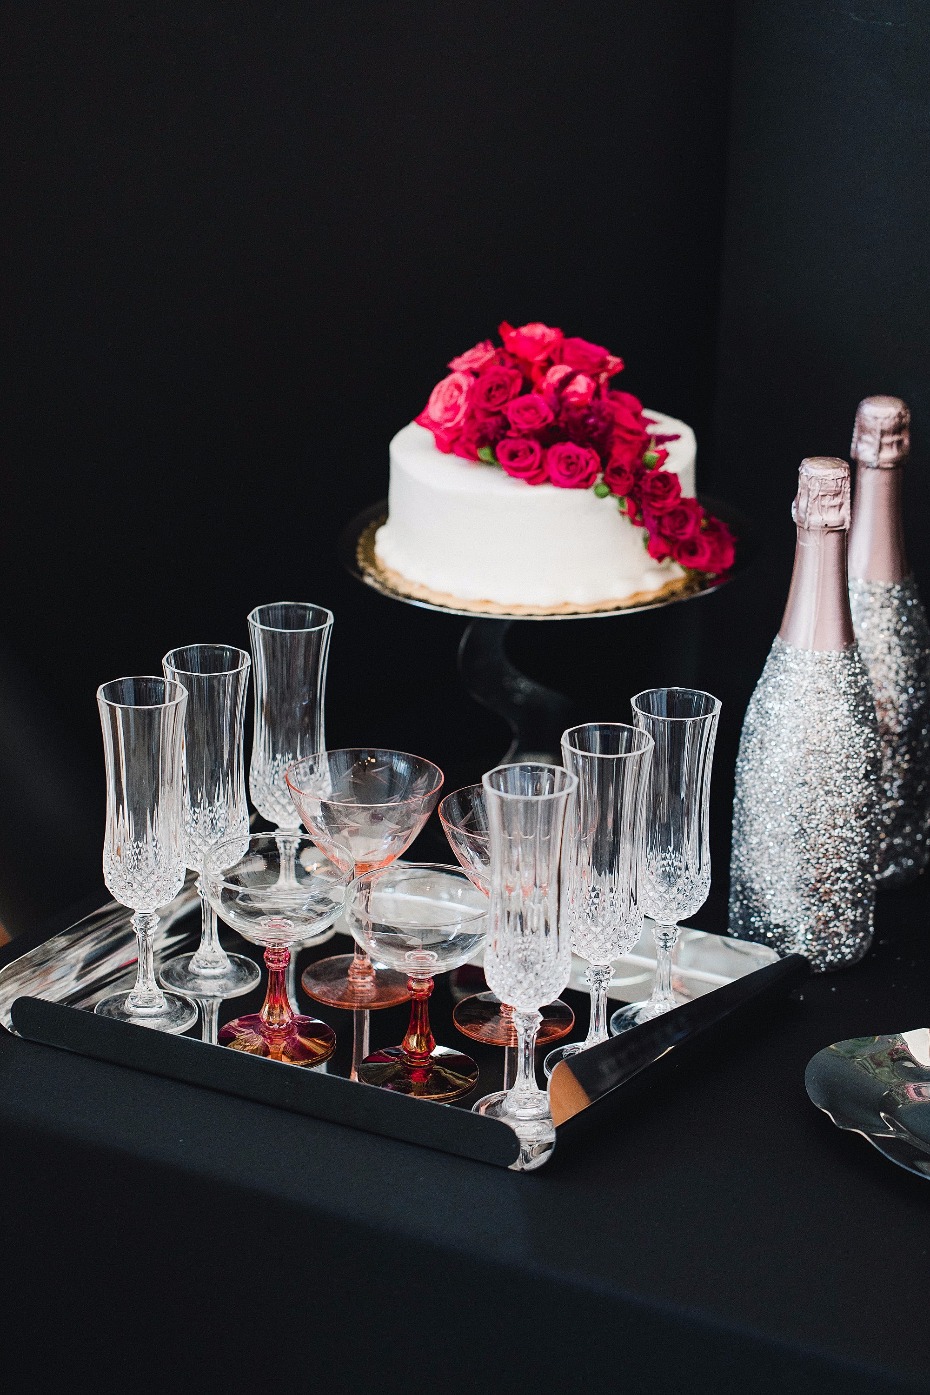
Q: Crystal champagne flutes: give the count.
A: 6